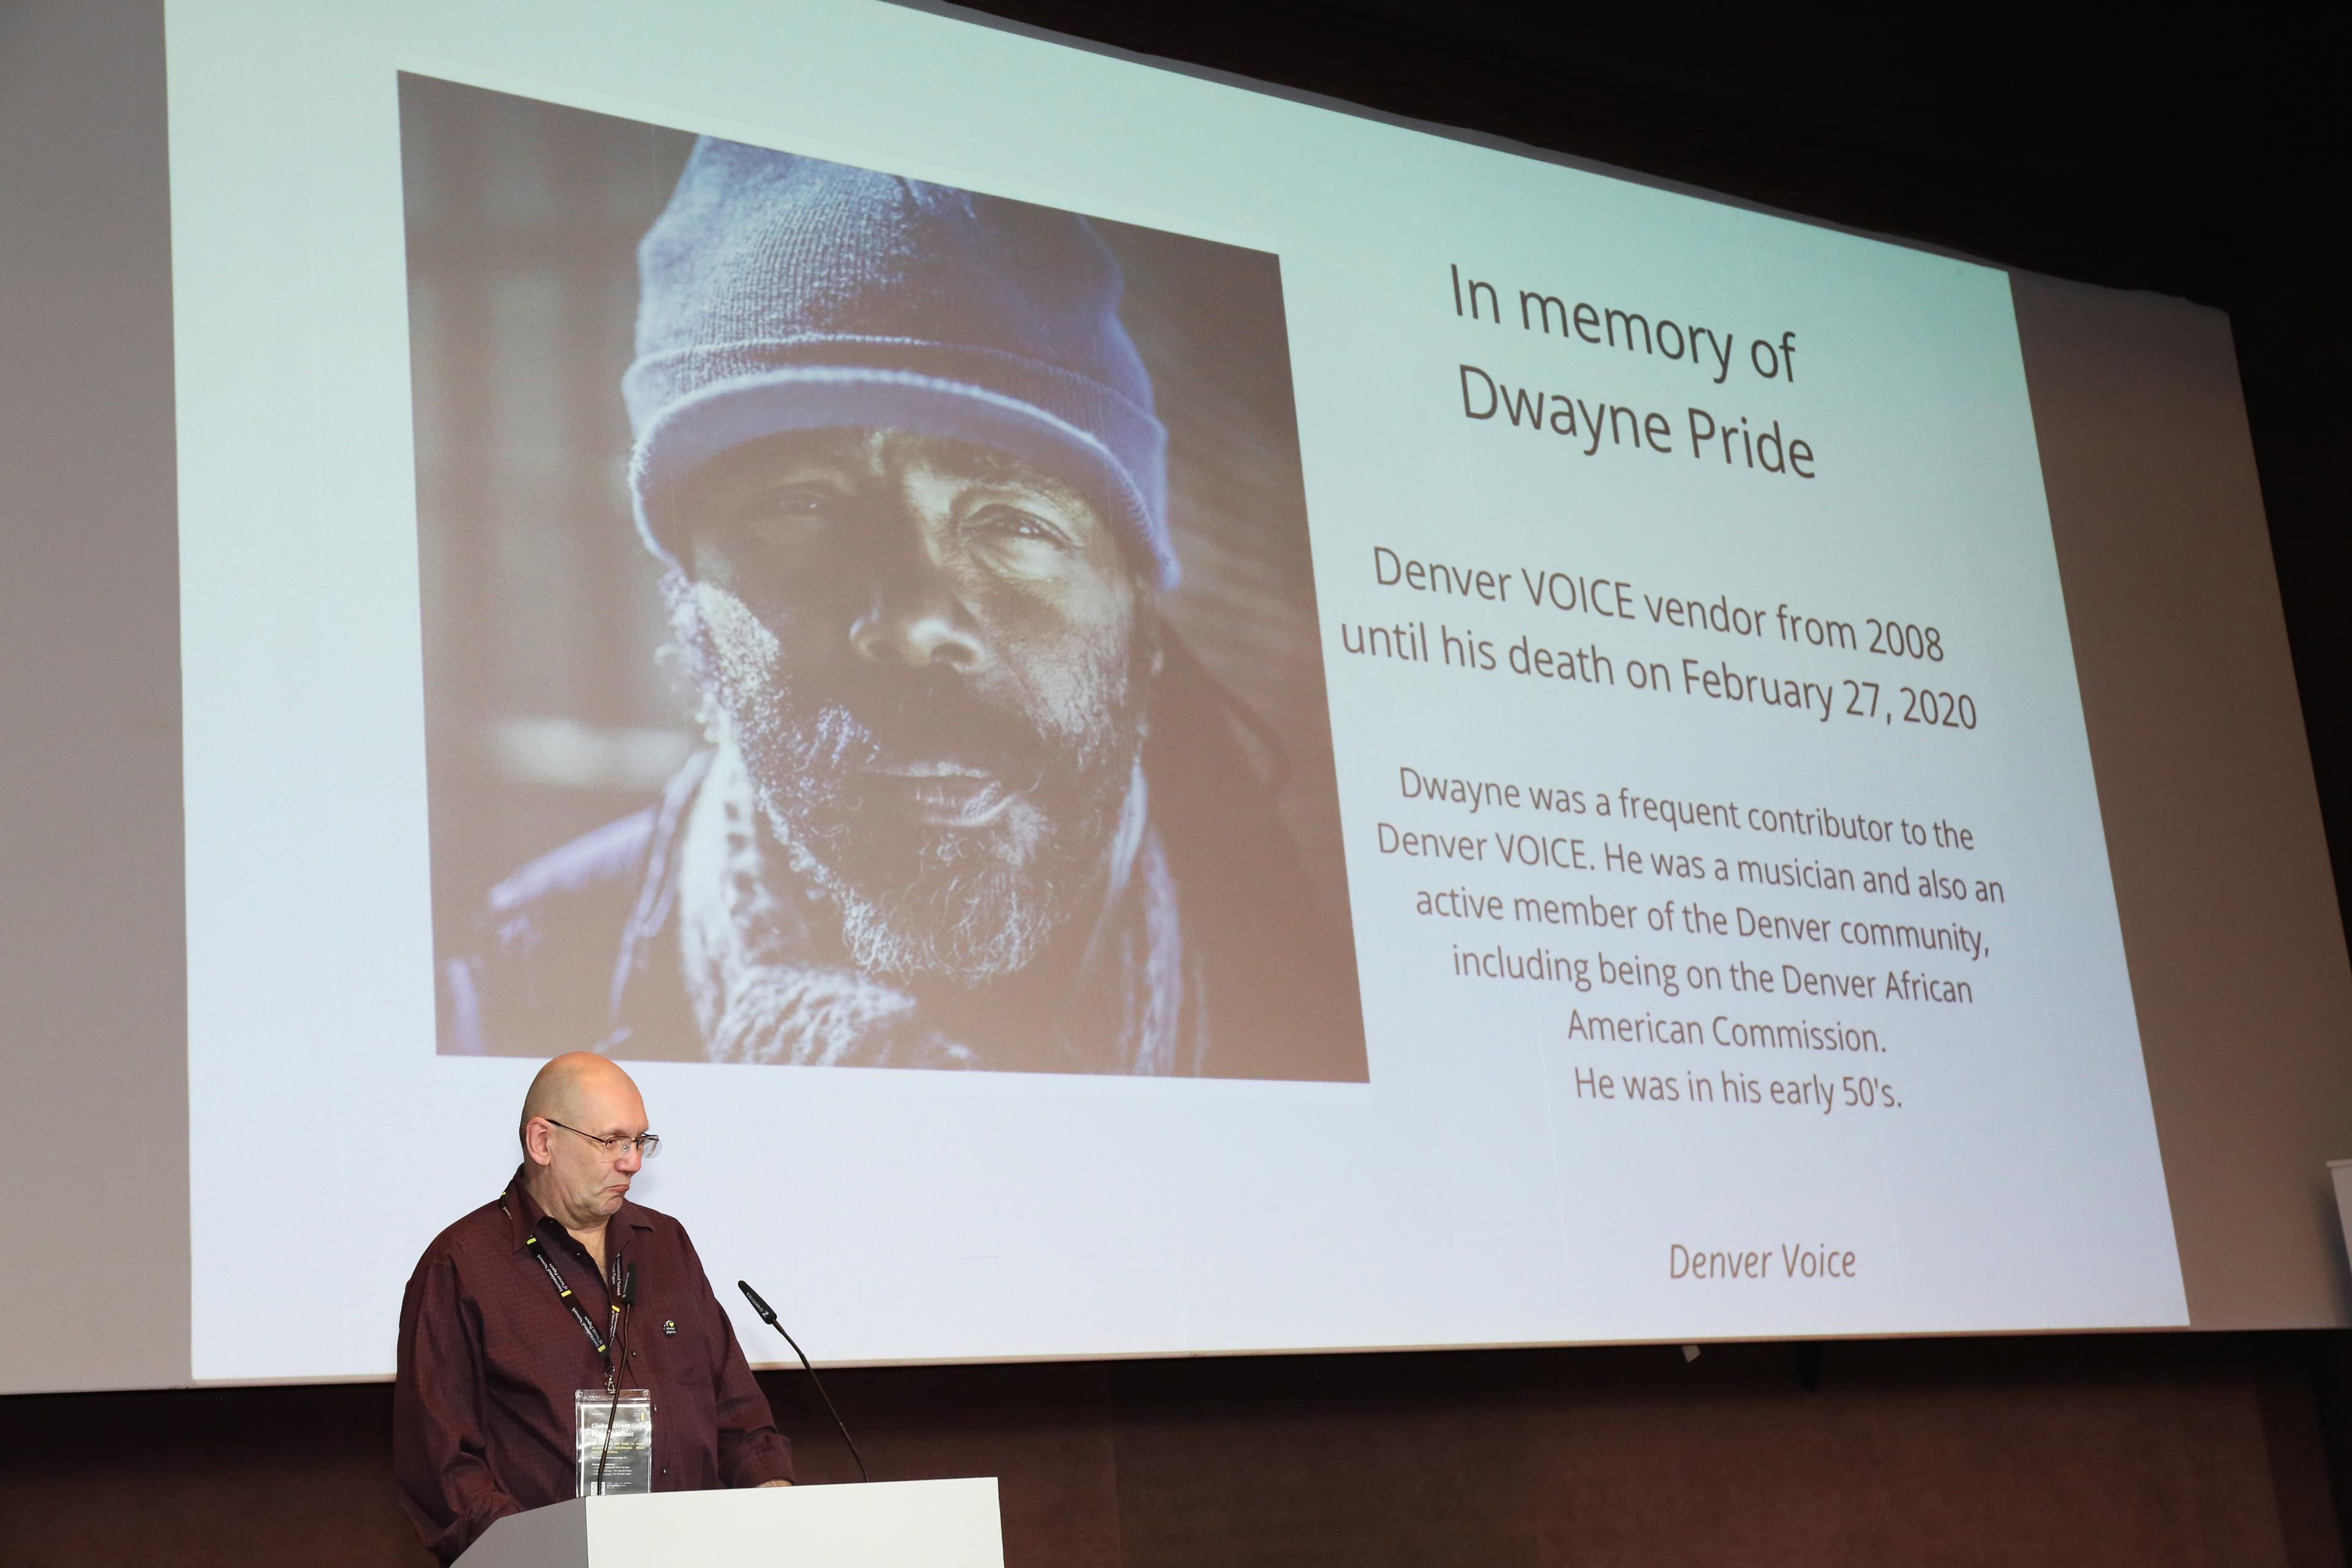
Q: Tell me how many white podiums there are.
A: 1